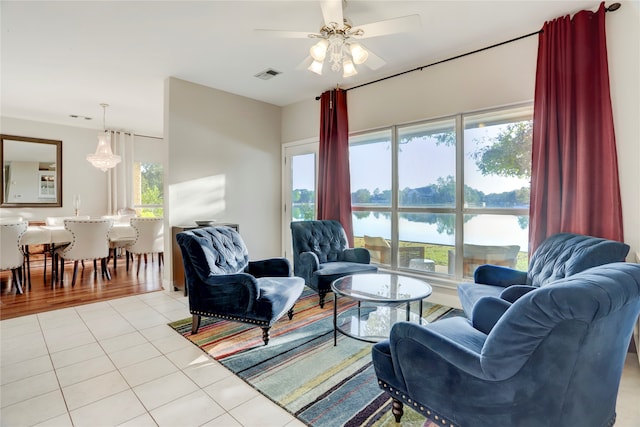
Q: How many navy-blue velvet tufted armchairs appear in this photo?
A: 4